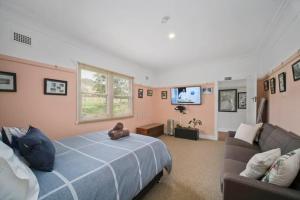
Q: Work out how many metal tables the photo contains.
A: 0